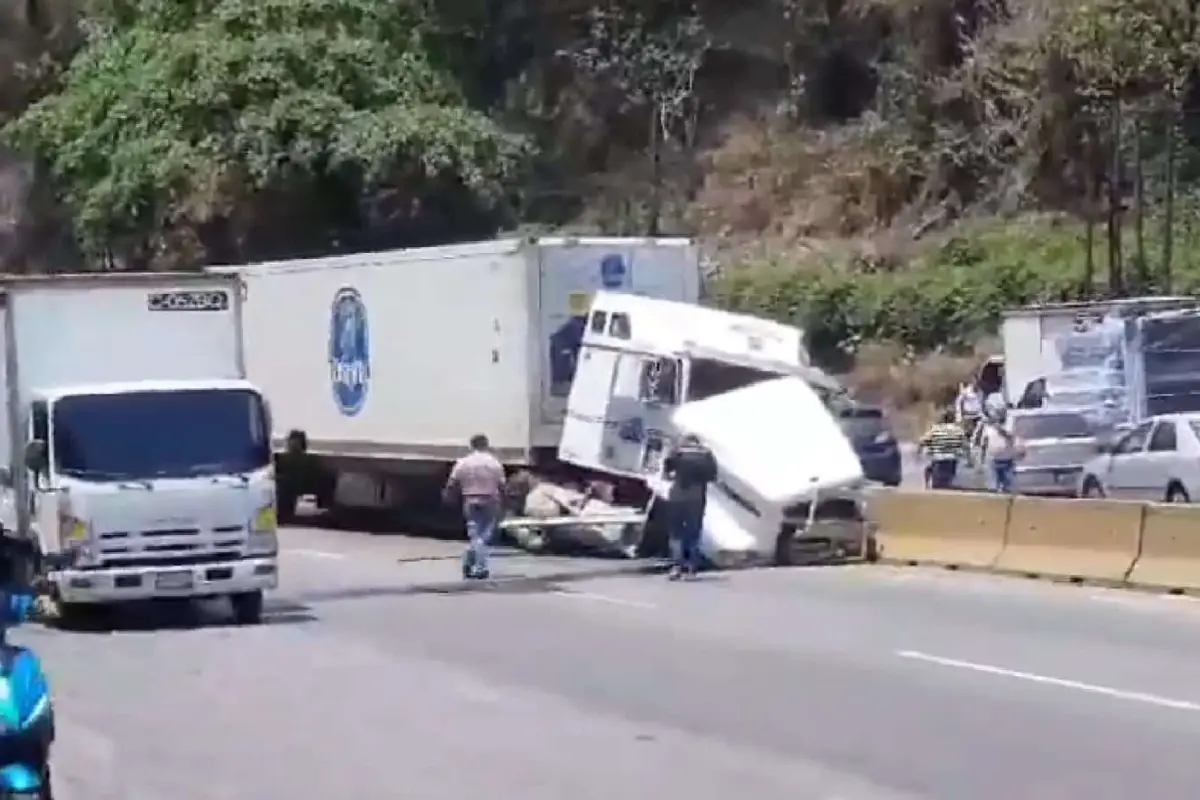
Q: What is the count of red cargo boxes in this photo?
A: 0